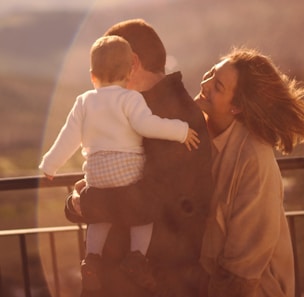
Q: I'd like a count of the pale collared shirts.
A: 1